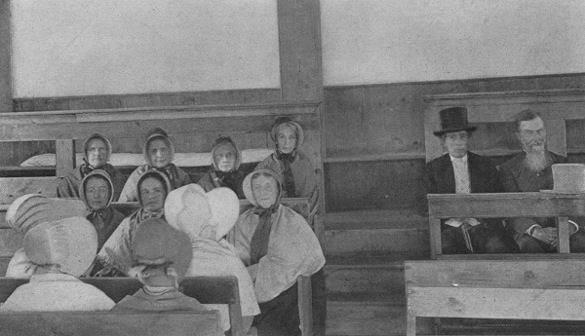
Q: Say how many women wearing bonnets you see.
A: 11